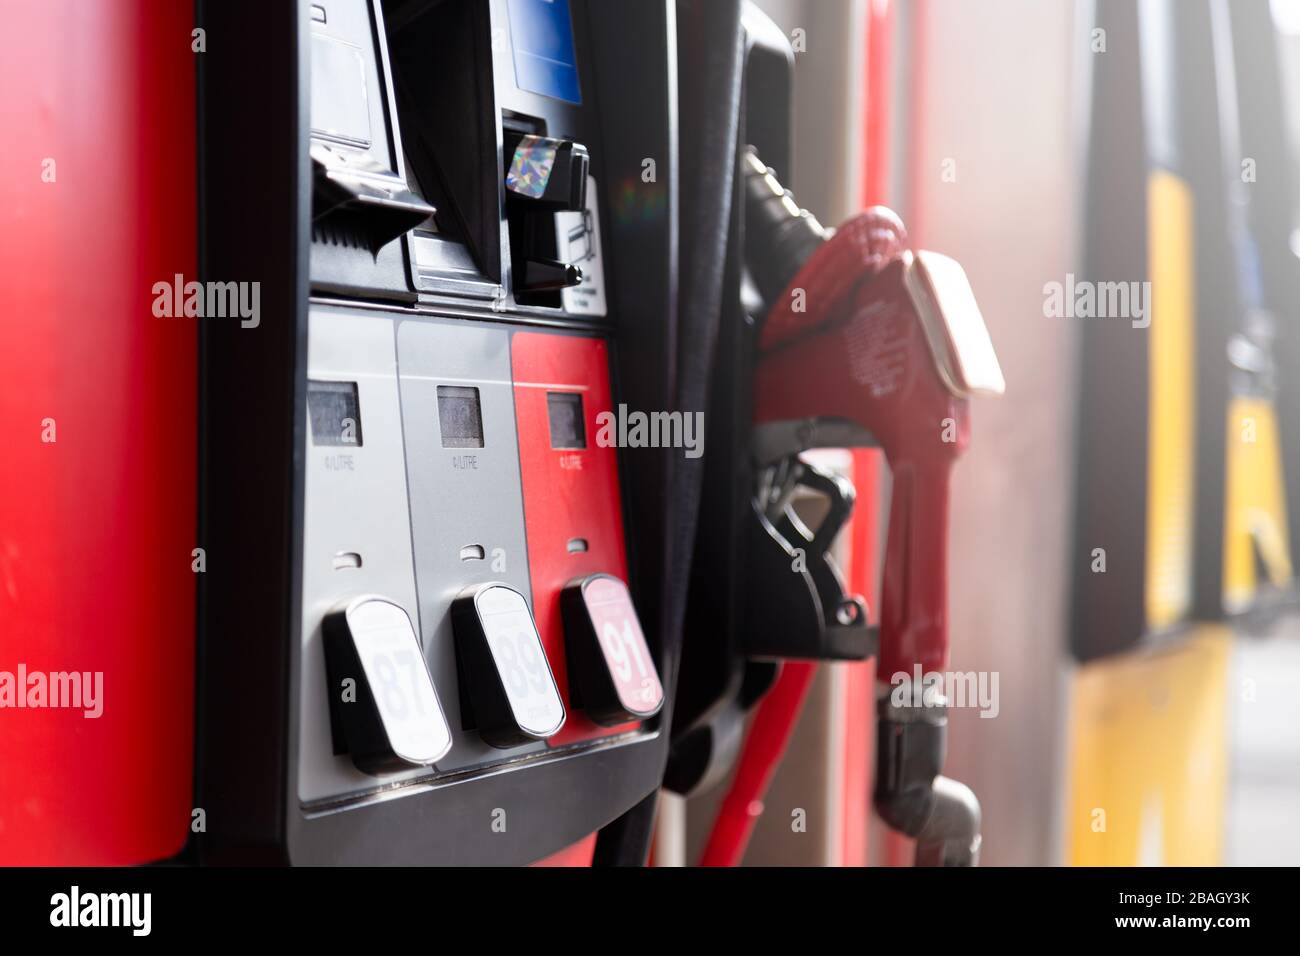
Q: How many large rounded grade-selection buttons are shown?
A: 3